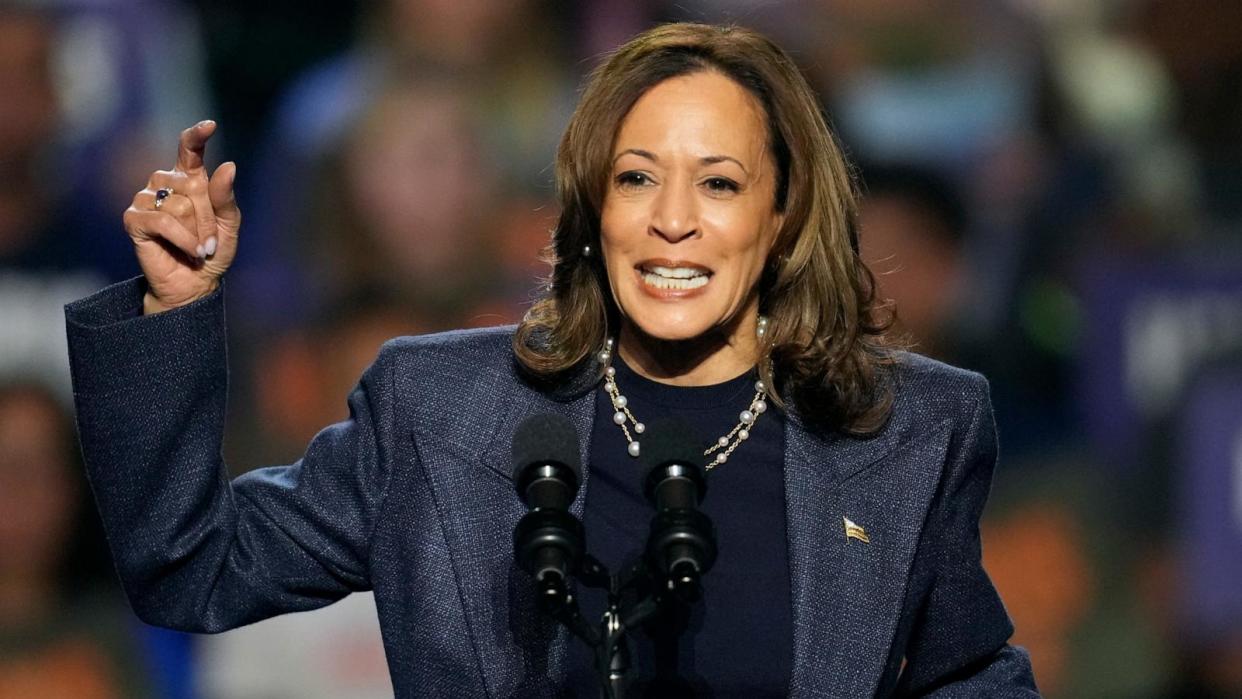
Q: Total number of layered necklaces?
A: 2